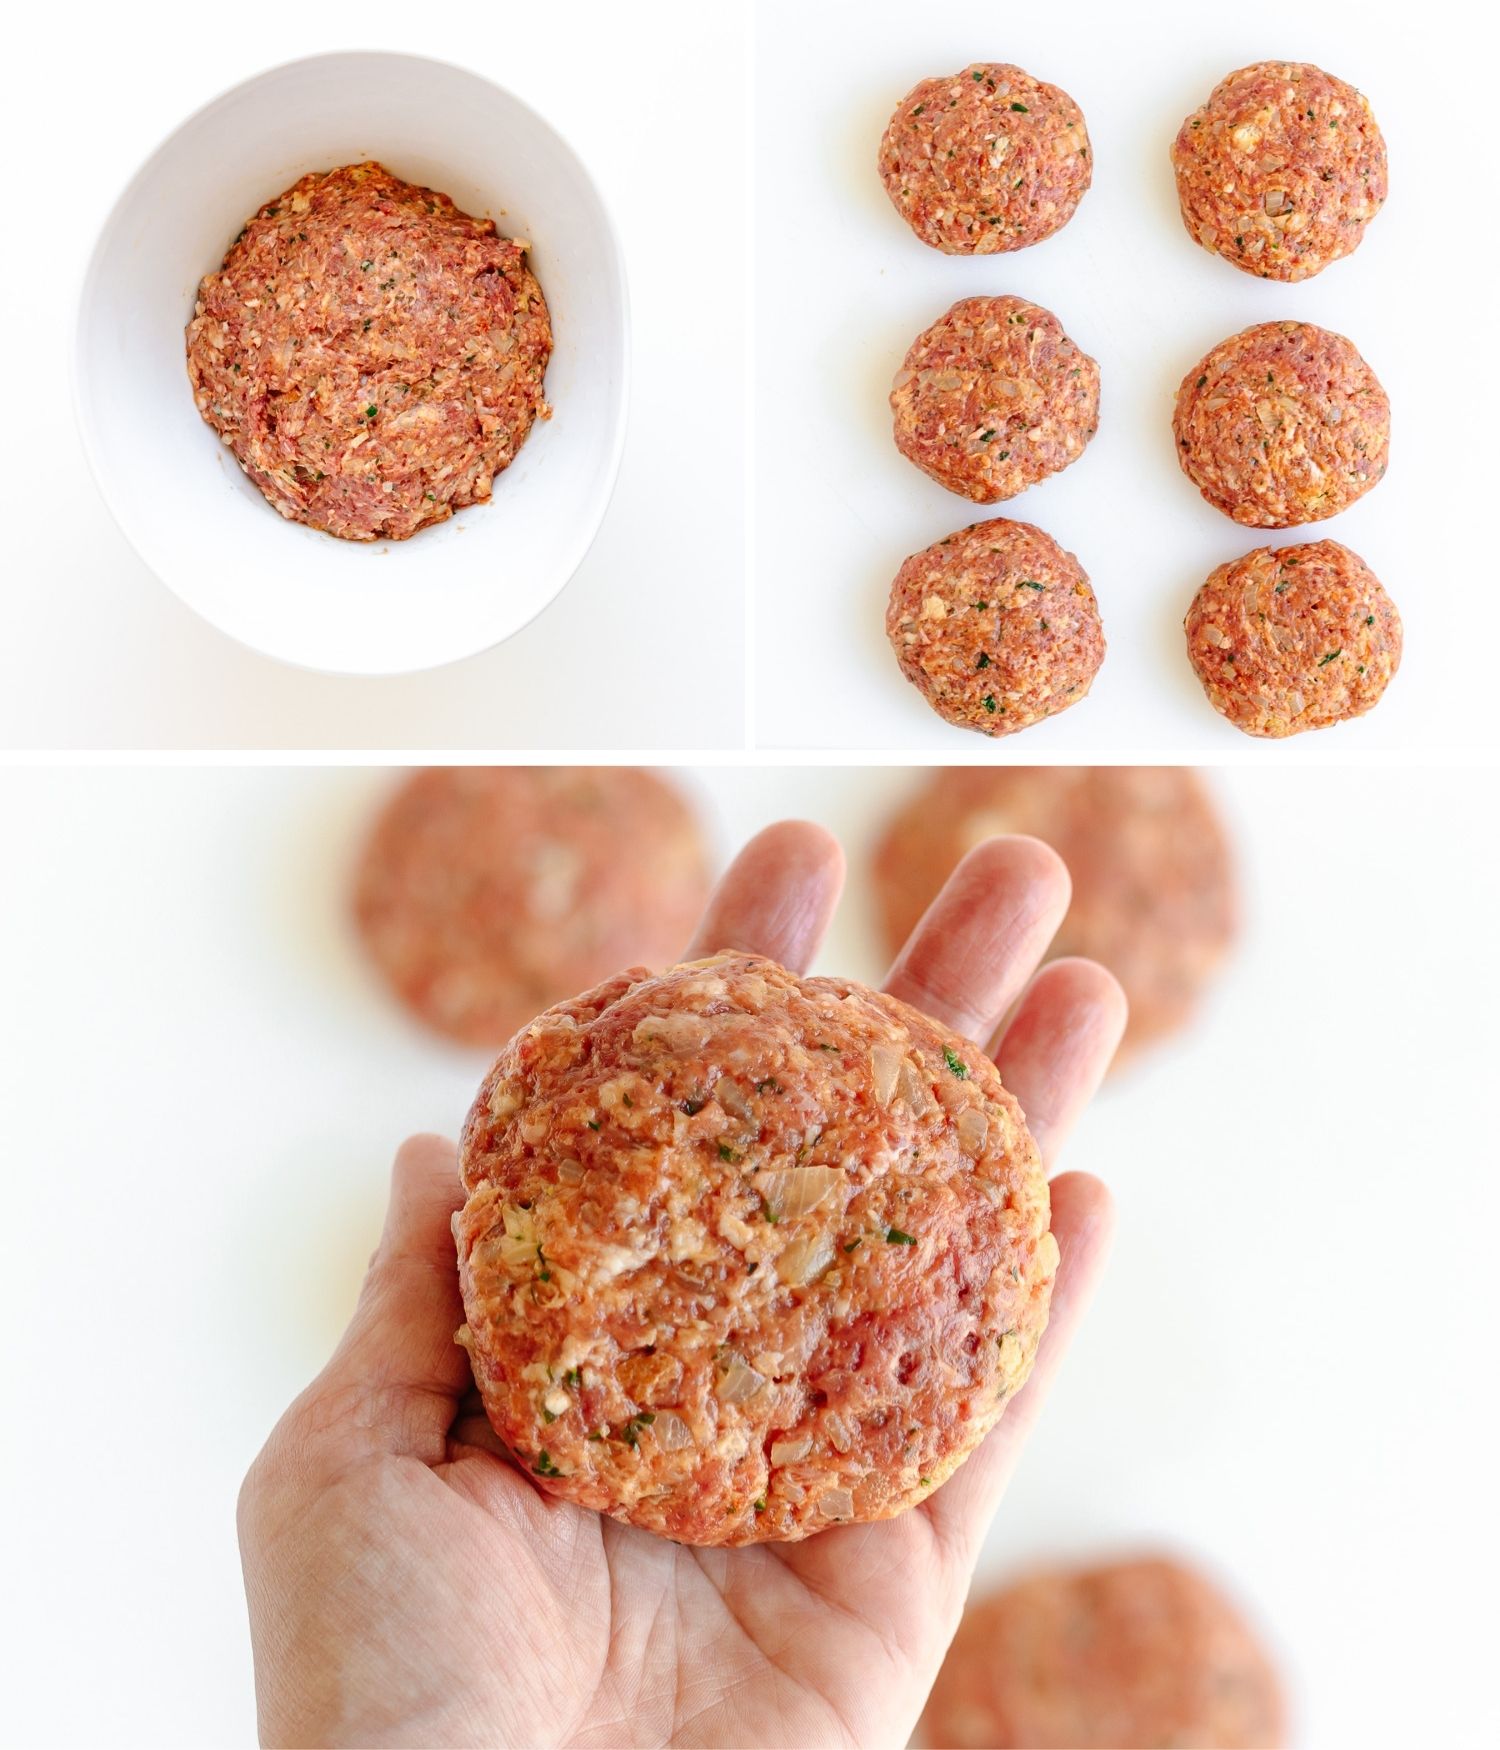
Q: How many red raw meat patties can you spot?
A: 10